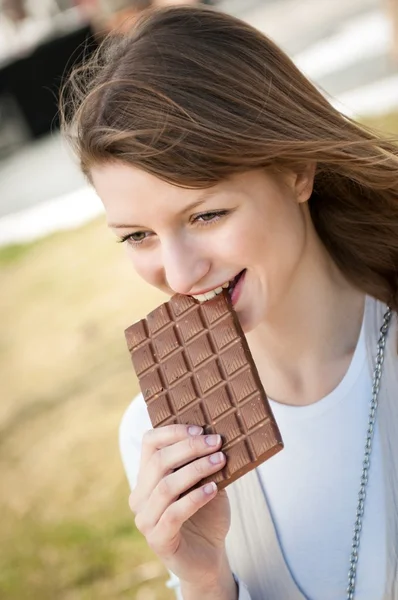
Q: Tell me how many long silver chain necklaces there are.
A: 1